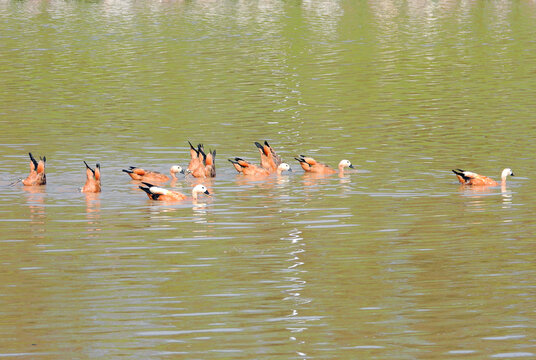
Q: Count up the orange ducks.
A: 10